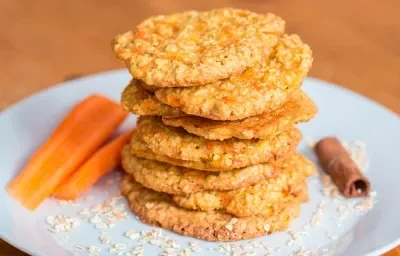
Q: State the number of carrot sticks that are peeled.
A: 2